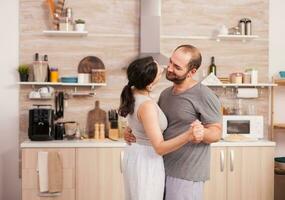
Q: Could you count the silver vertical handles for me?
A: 3